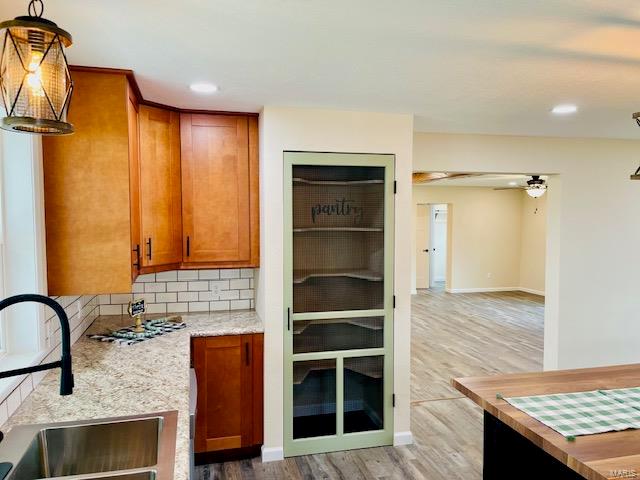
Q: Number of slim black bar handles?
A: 5